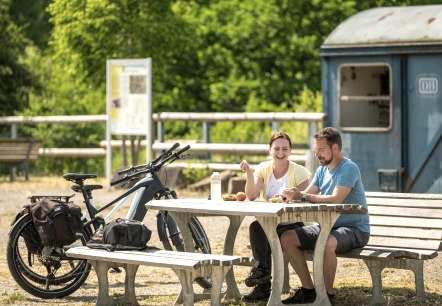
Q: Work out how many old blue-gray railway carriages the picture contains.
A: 1